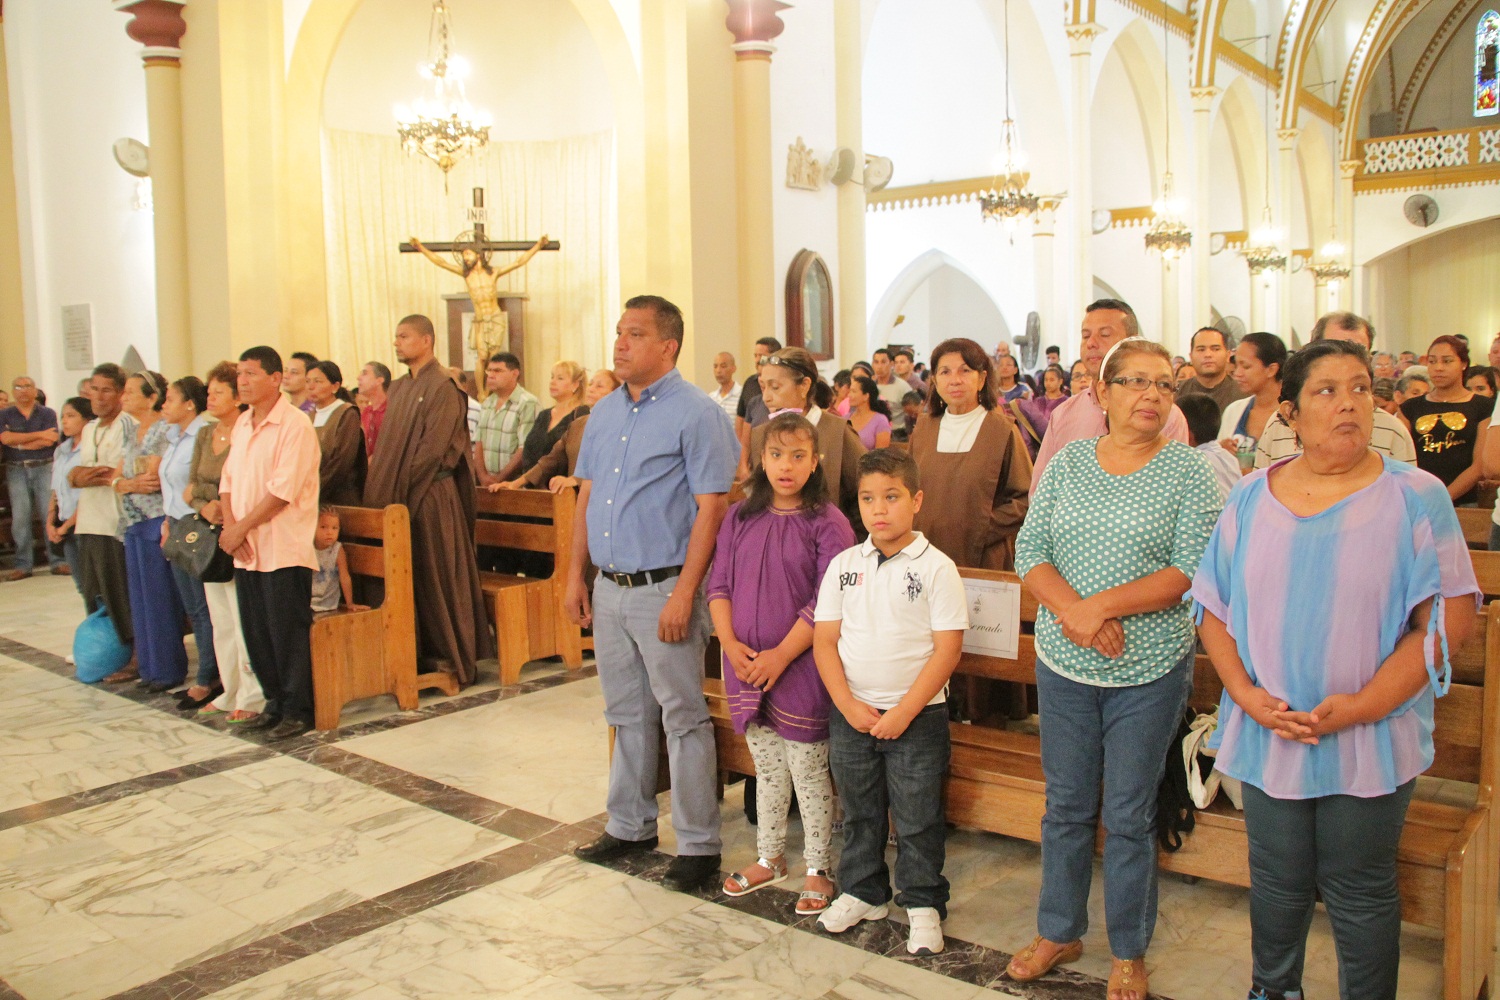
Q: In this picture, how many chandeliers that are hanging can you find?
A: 5